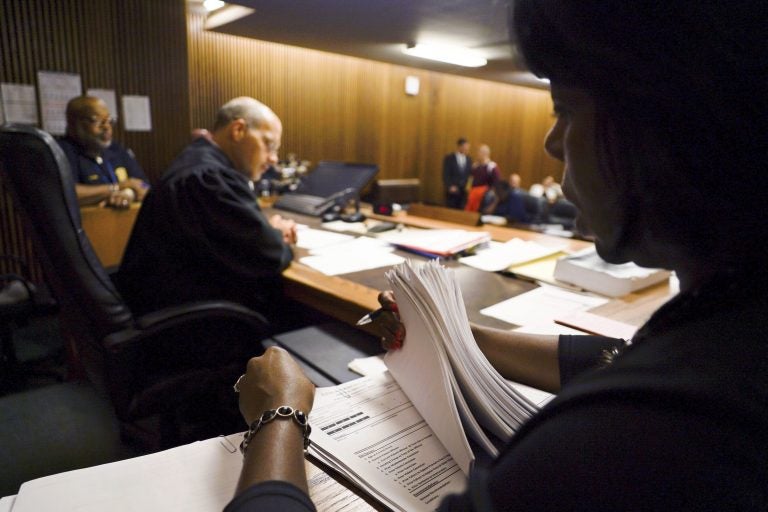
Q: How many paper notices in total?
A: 4